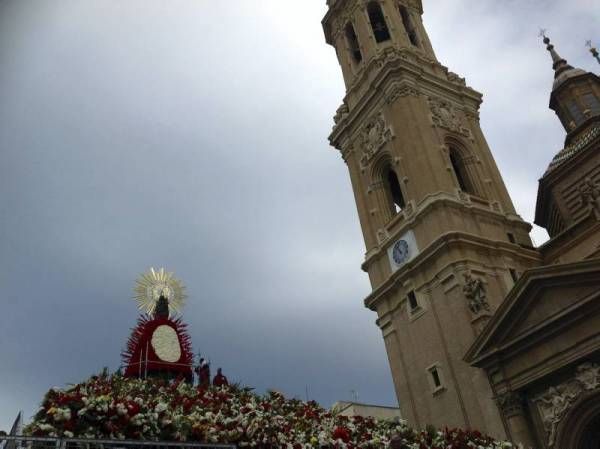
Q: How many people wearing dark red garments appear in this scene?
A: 2